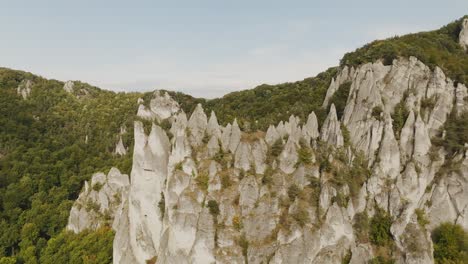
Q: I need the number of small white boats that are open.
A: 0